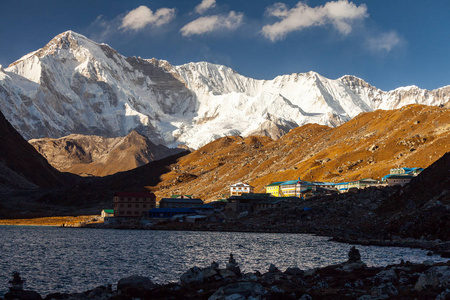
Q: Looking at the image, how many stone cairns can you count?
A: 3